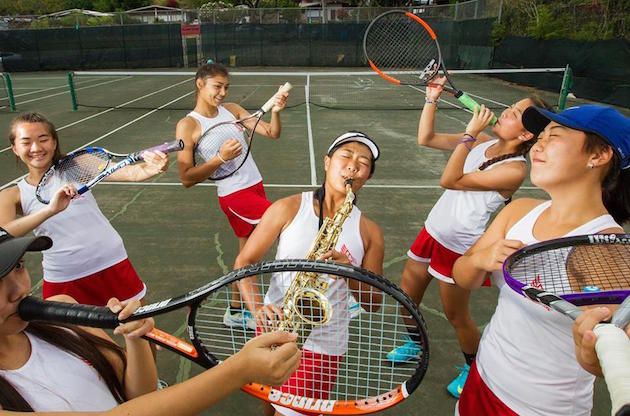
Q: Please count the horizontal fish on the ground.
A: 0